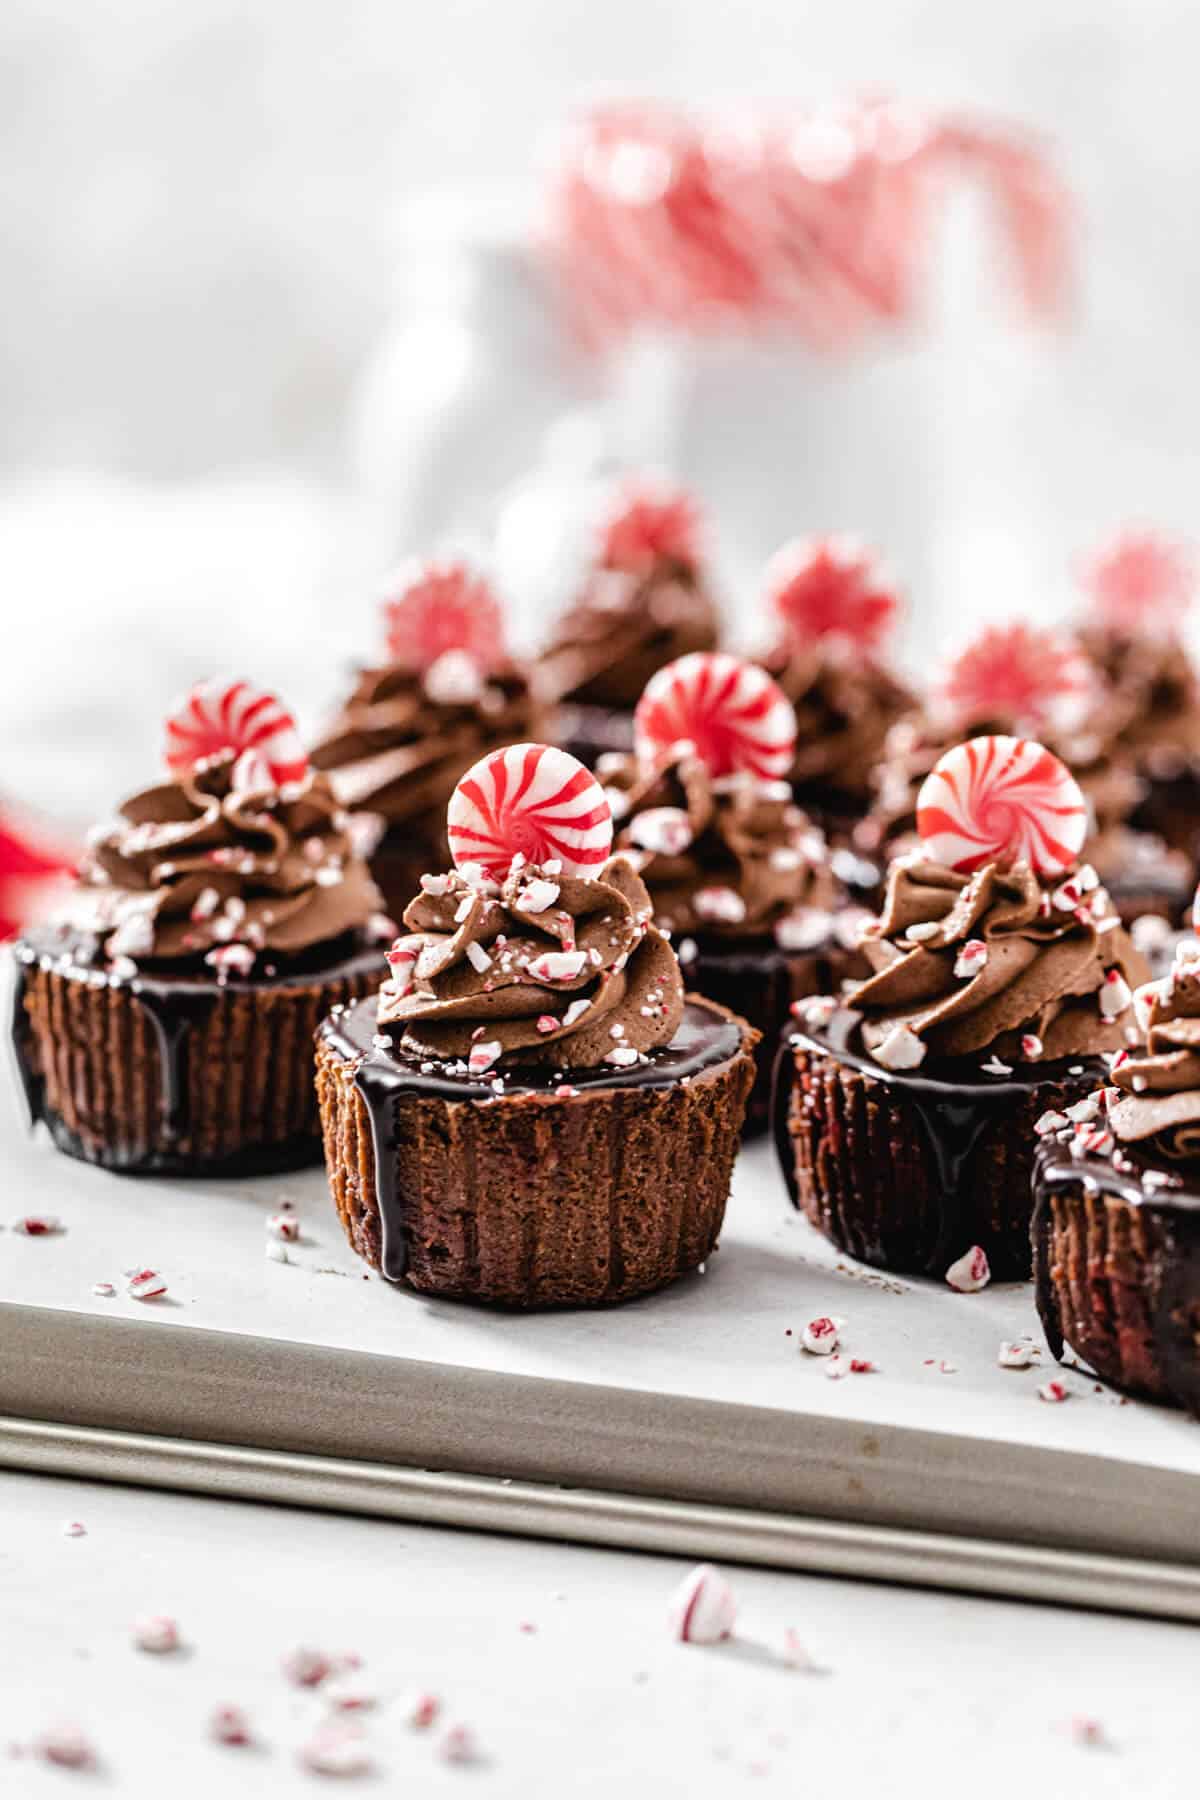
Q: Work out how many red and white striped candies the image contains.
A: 9